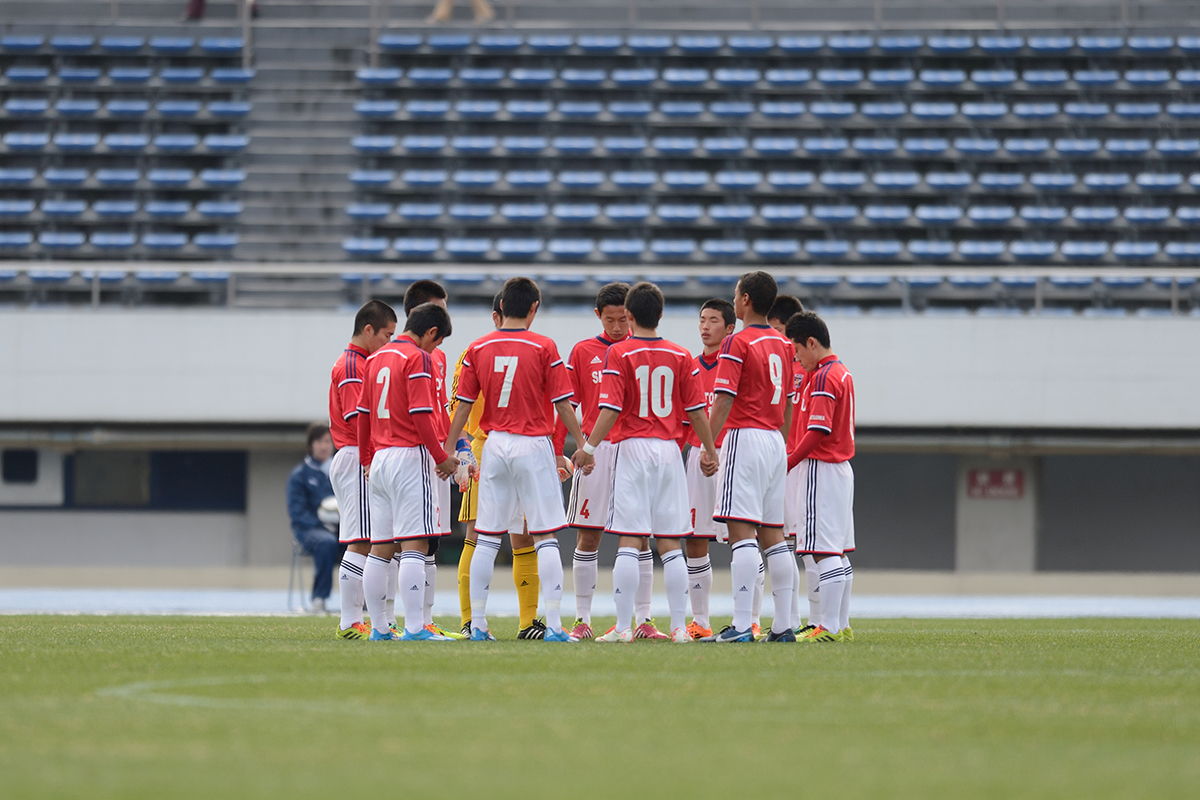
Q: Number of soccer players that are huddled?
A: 11